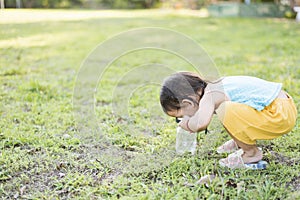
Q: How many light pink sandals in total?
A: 2